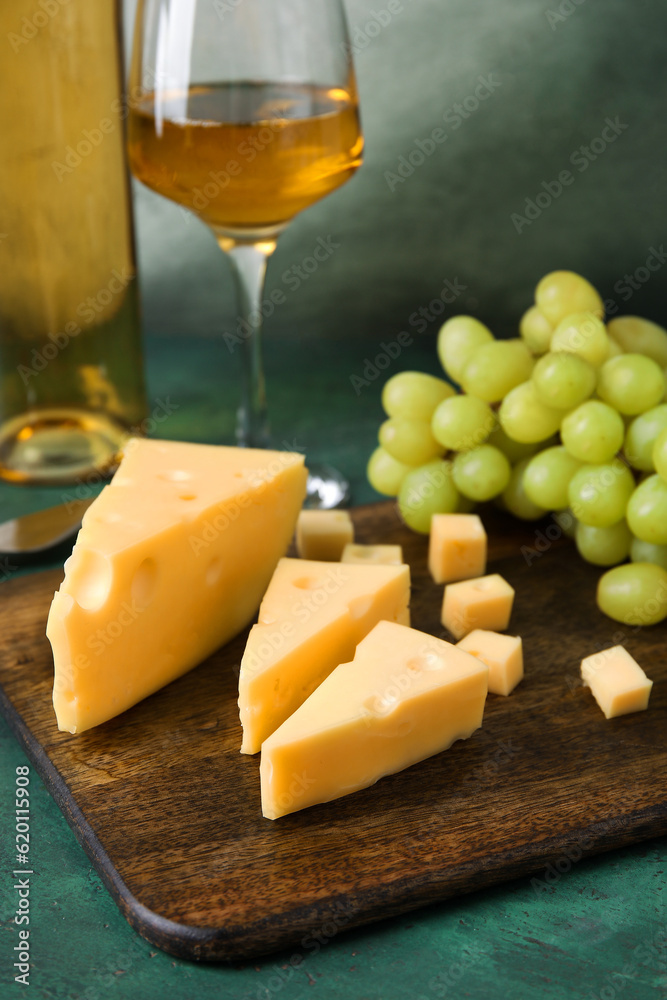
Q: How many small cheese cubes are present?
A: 6